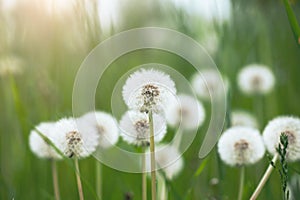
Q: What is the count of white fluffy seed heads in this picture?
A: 12